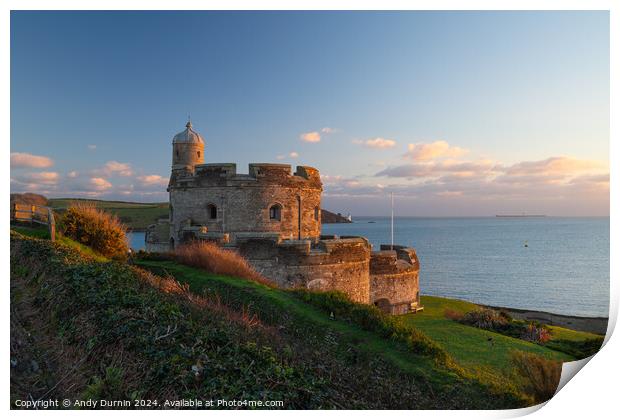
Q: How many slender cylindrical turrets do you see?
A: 1